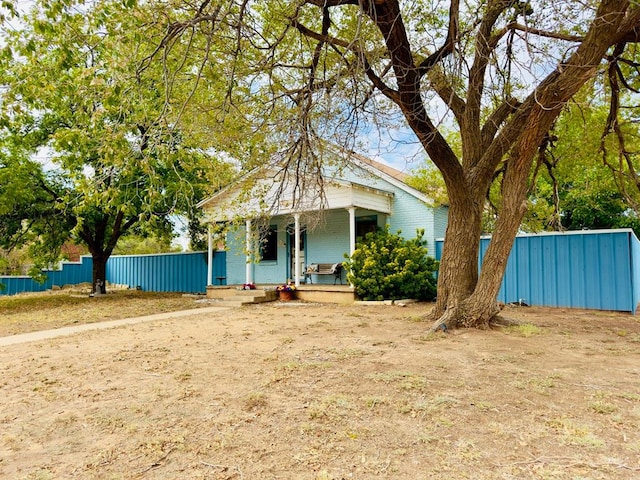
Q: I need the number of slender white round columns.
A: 4